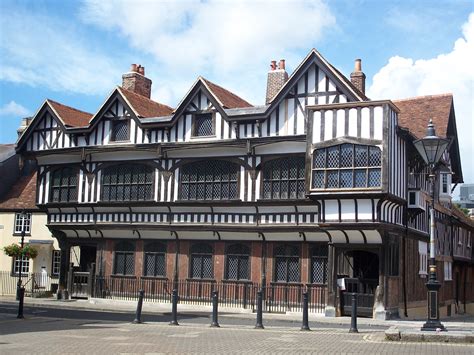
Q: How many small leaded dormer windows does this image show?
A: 2